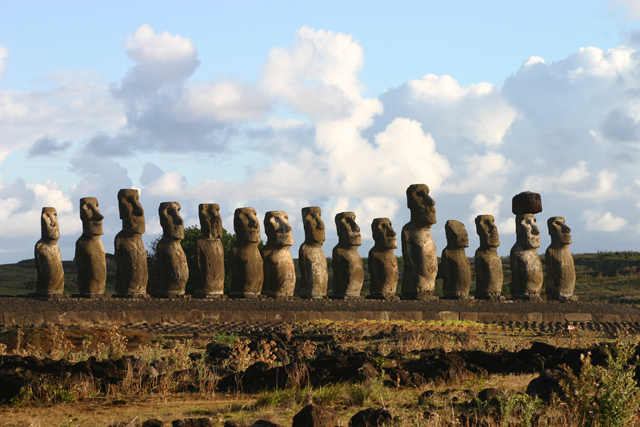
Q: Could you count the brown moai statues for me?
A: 15